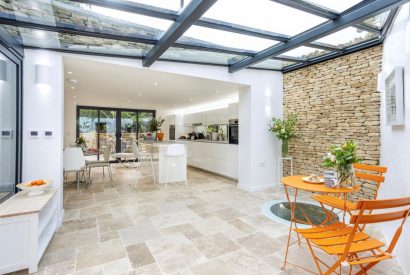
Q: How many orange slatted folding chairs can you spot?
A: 2